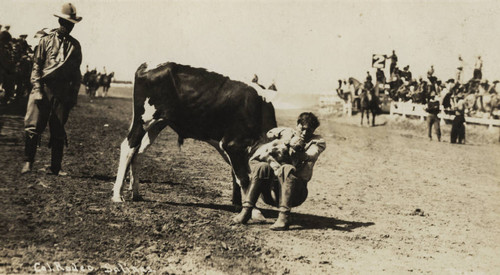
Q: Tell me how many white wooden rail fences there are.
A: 1